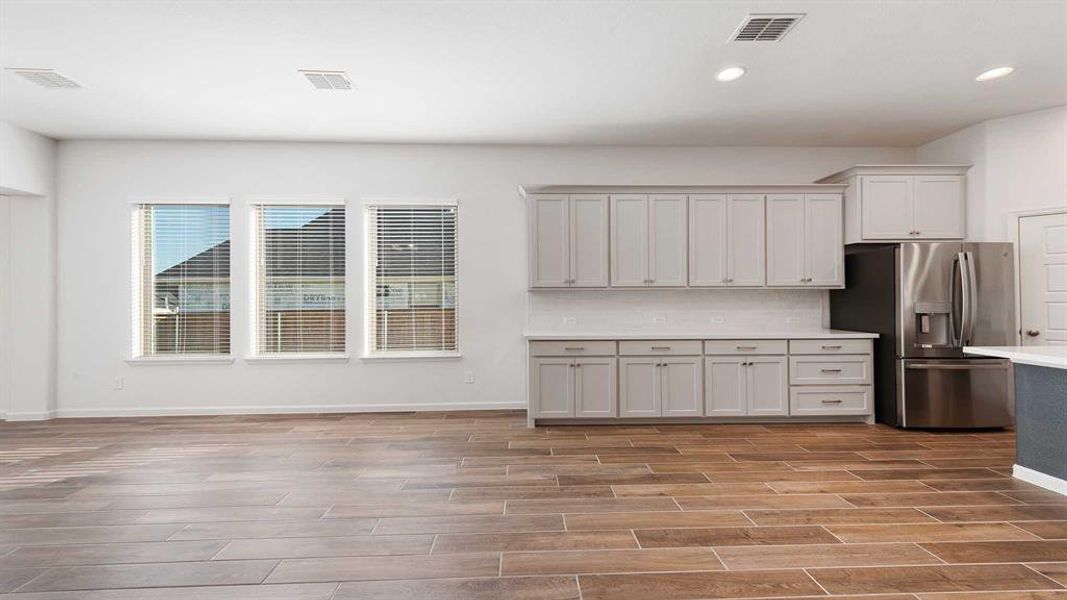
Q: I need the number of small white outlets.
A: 6